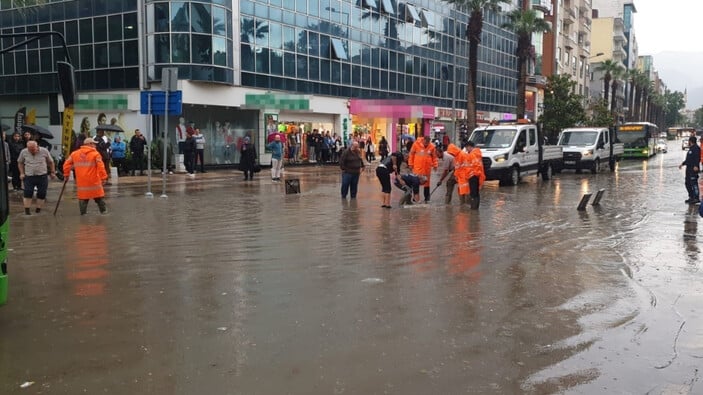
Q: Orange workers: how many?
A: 4